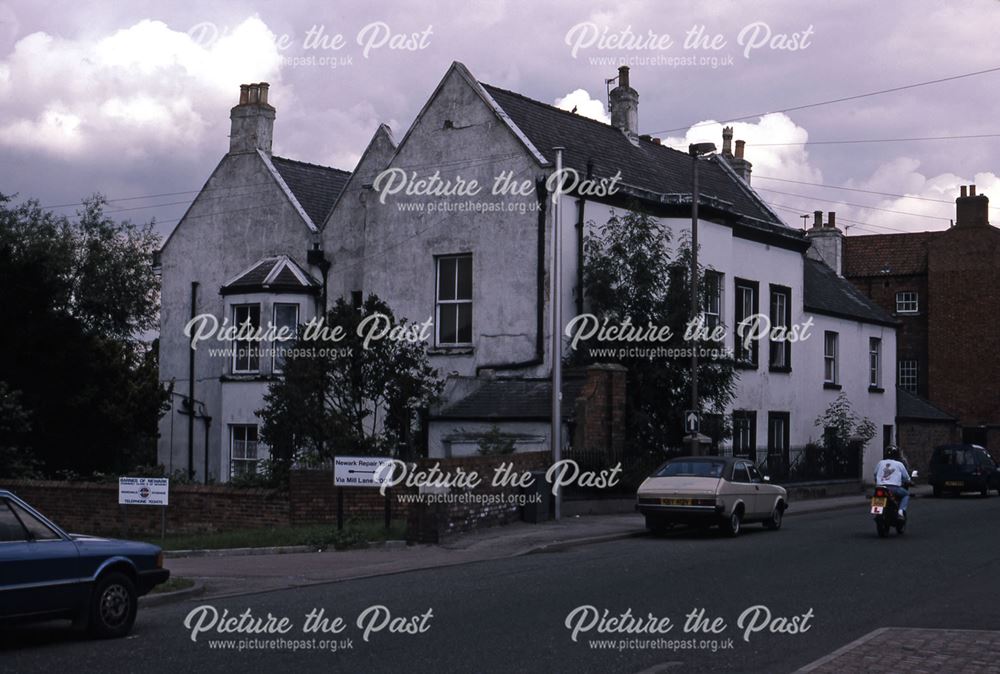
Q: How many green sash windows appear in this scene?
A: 0